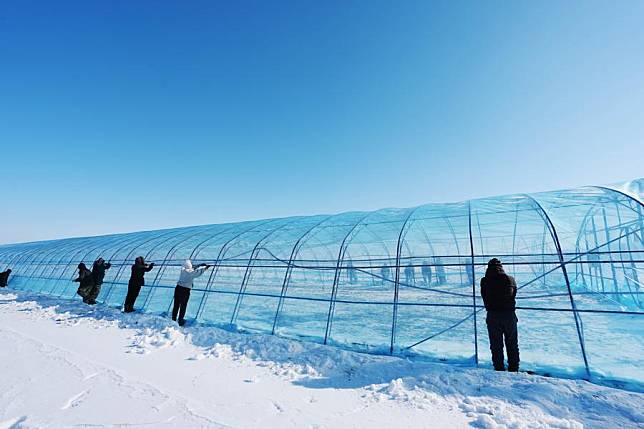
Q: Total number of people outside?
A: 6